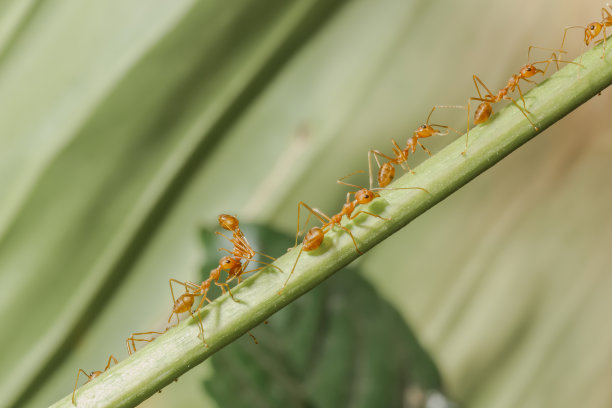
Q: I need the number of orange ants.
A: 7